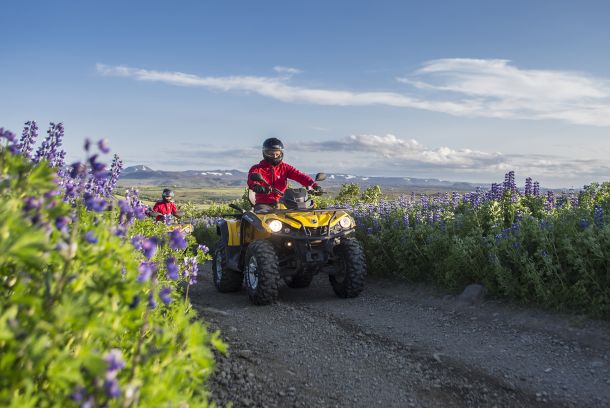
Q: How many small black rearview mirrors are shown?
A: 2